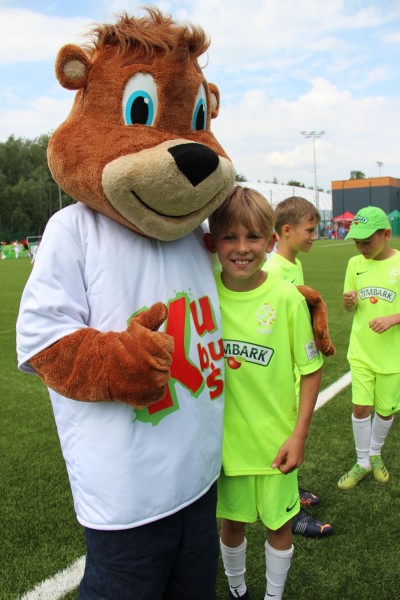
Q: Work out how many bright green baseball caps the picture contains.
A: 1